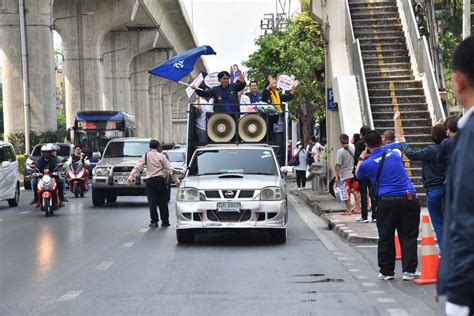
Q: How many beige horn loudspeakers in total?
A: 2